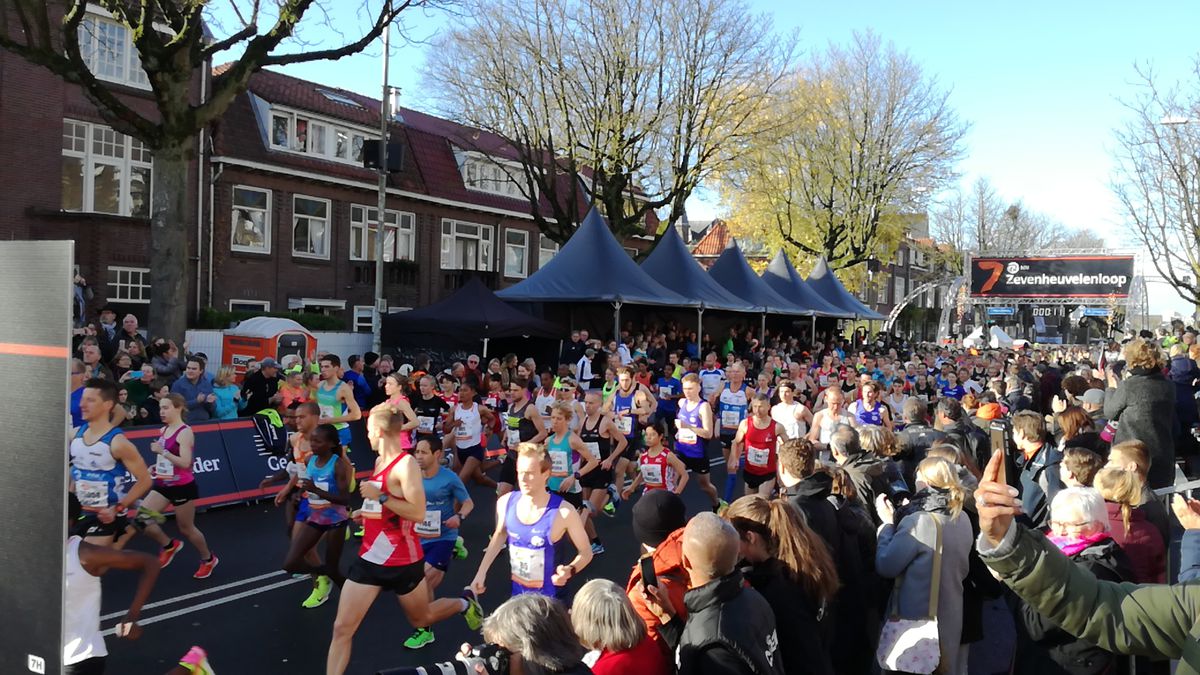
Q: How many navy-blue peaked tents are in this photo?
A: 5